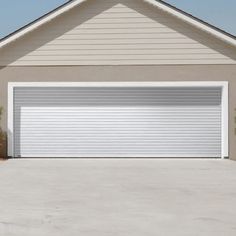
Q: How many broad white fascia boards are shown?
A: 2